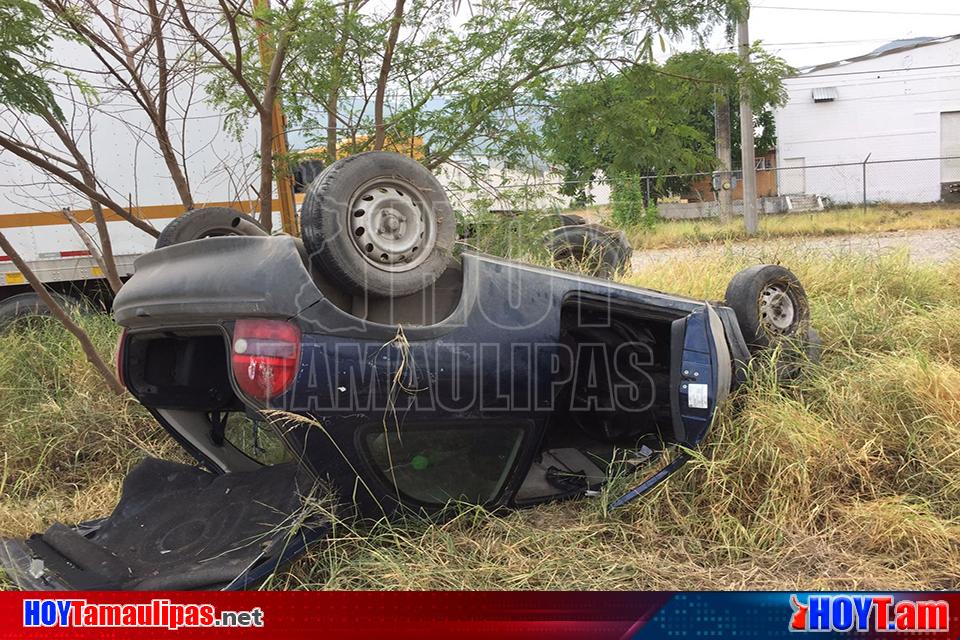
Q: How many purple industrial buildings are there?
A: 0